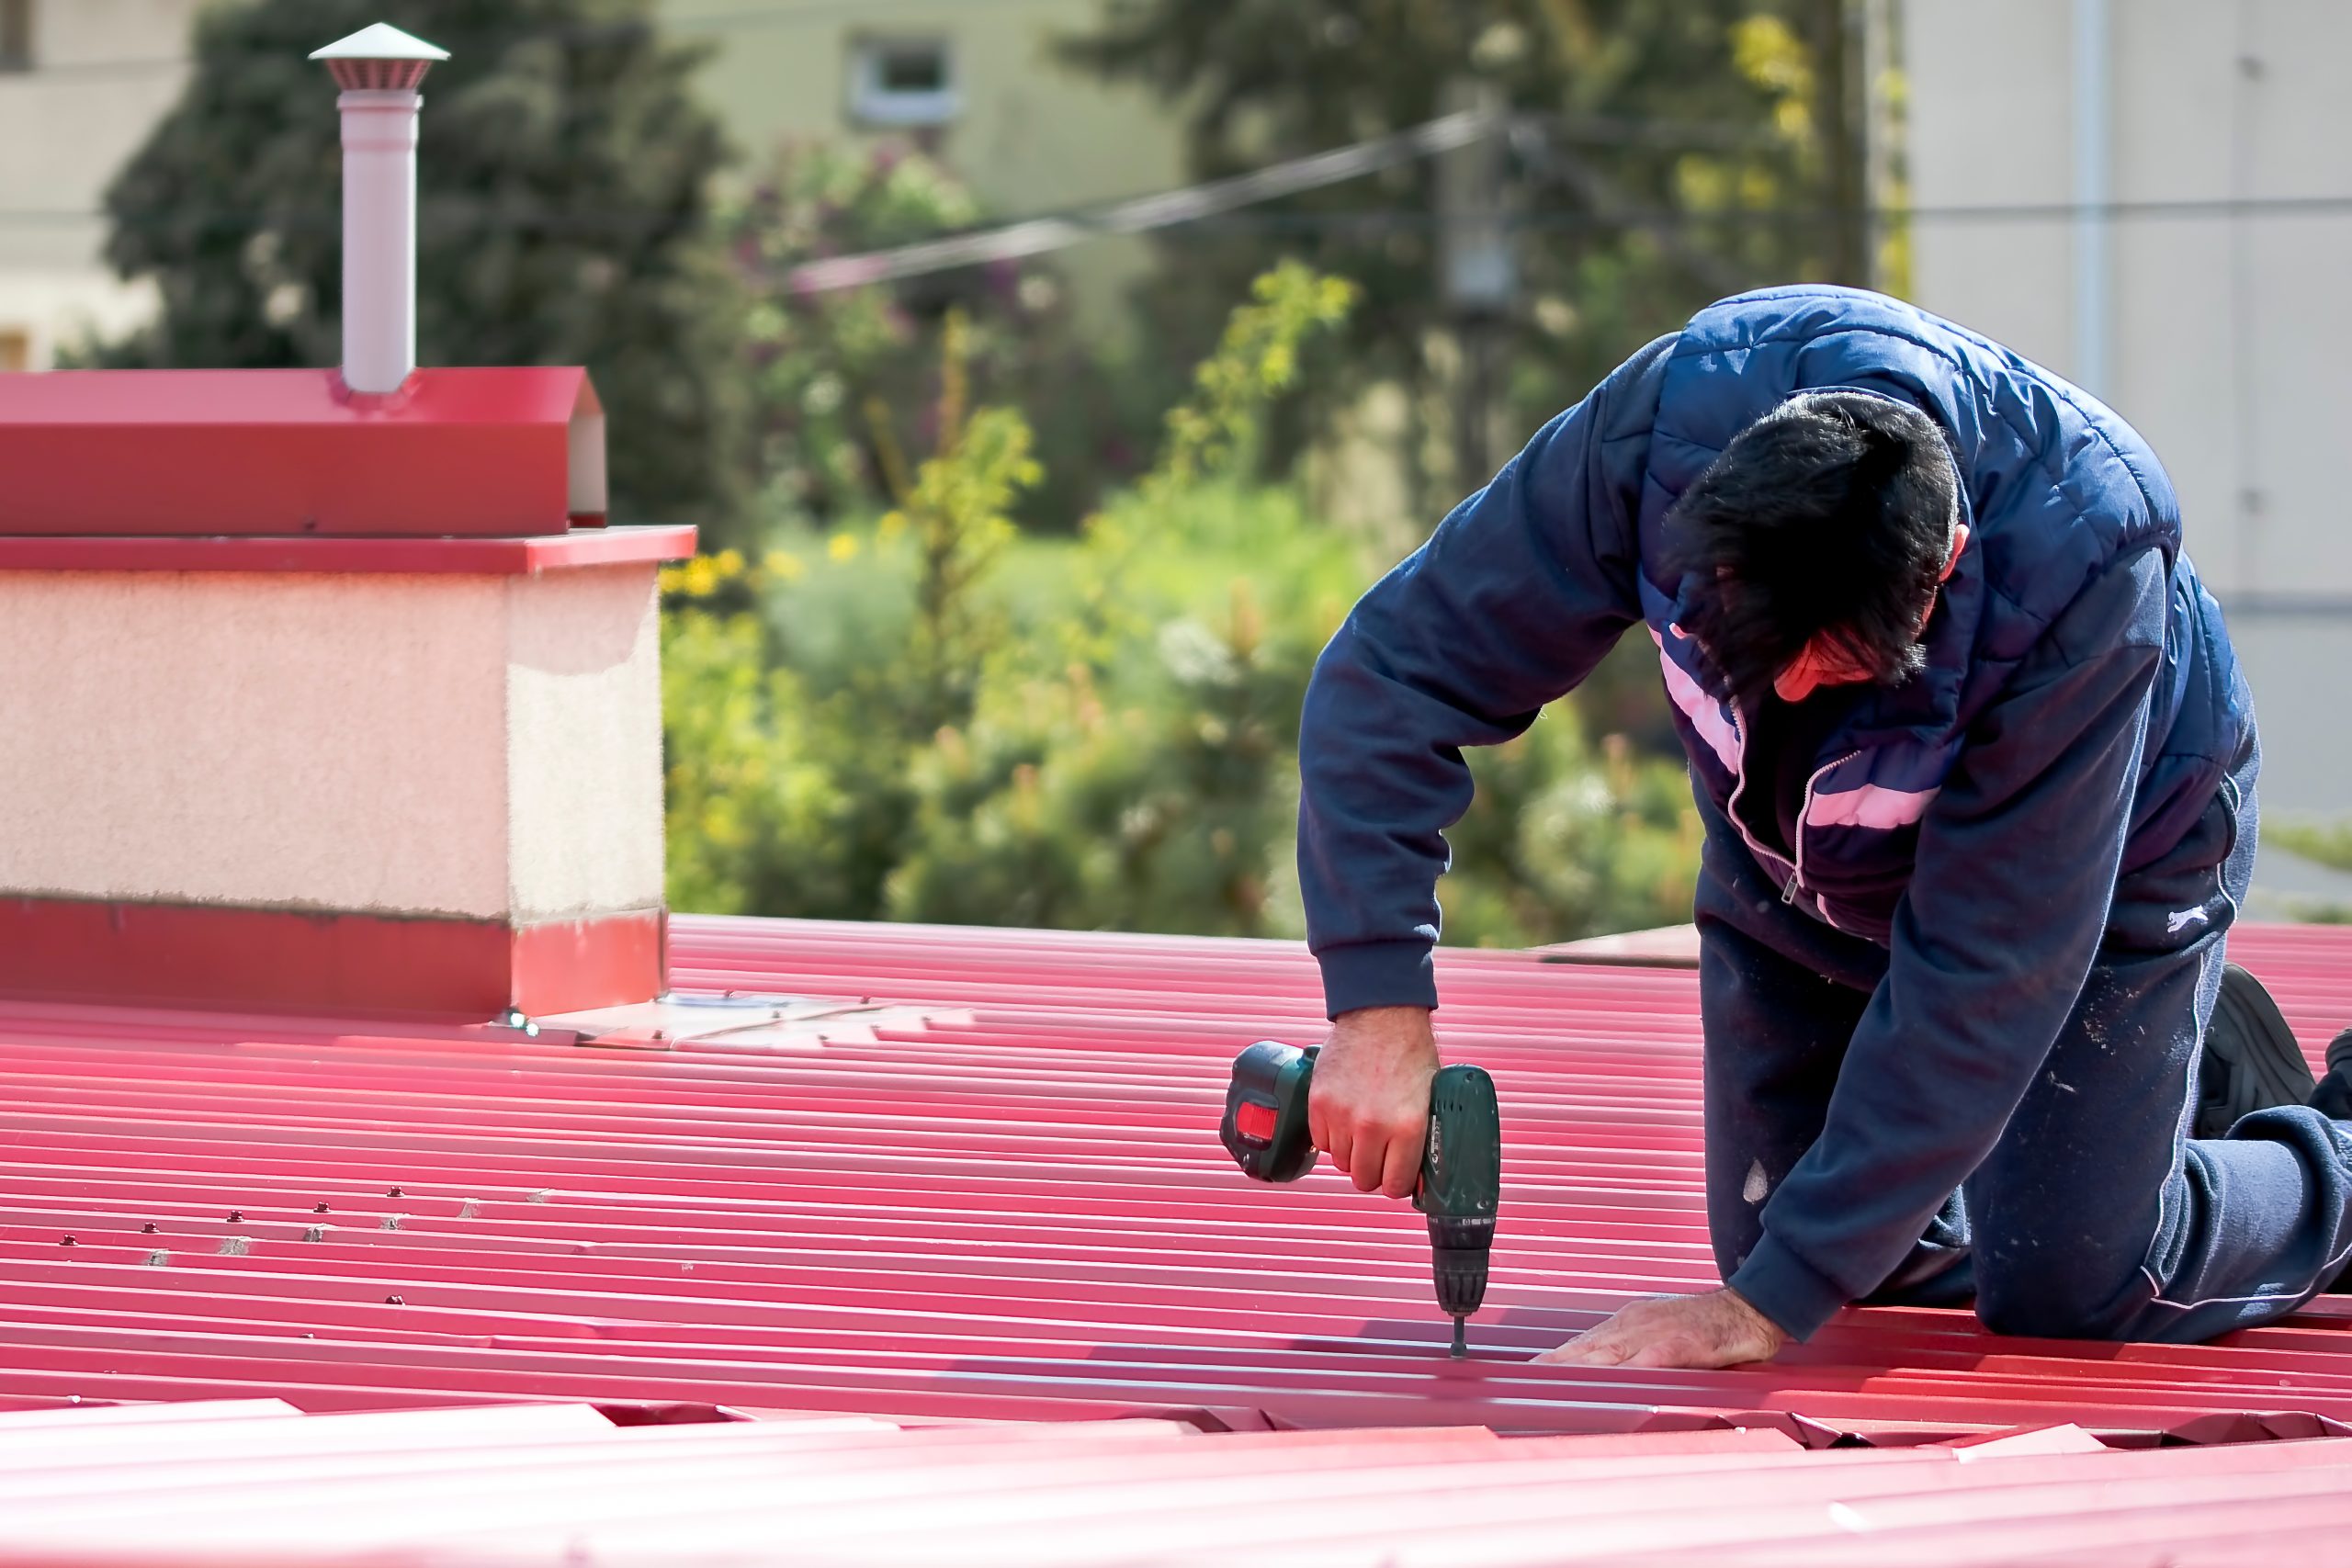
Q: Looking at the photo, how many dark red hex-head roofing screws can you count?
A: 6